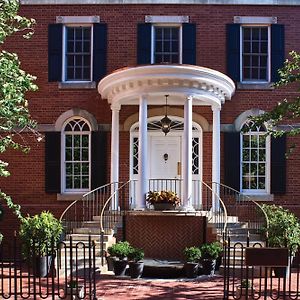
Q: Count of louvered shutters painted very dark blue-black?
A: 10